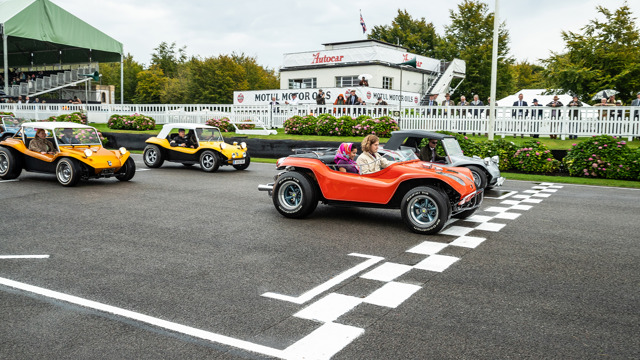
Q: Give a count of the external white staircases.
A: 1